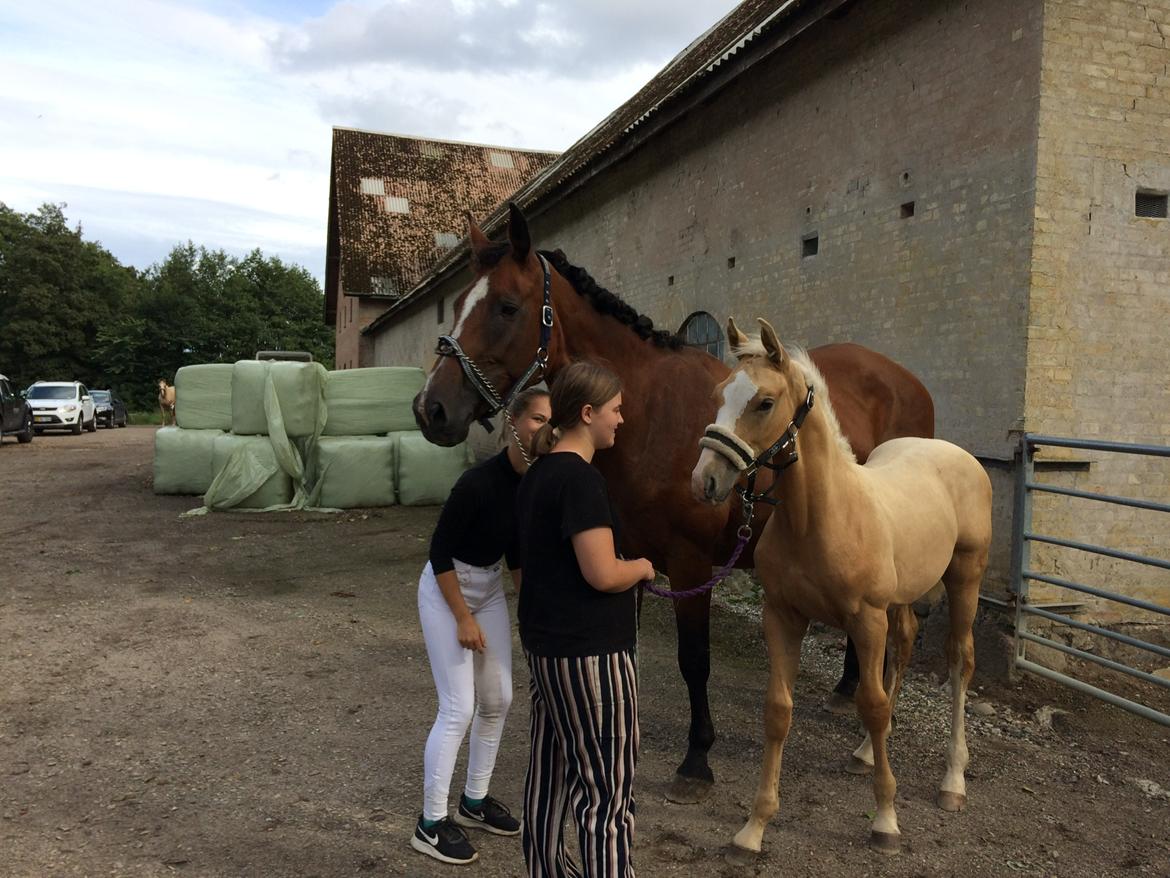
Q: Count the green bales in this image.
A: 7